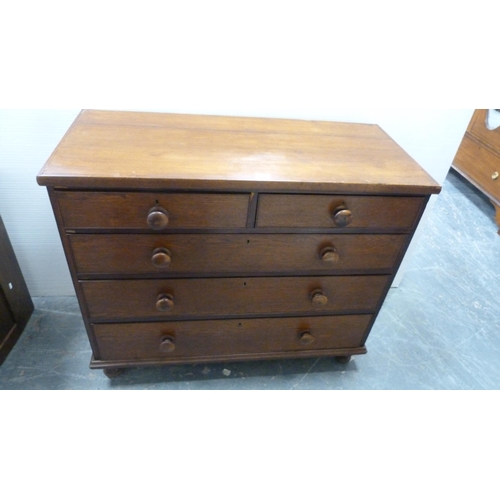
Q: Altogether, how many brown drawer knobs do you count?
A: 8